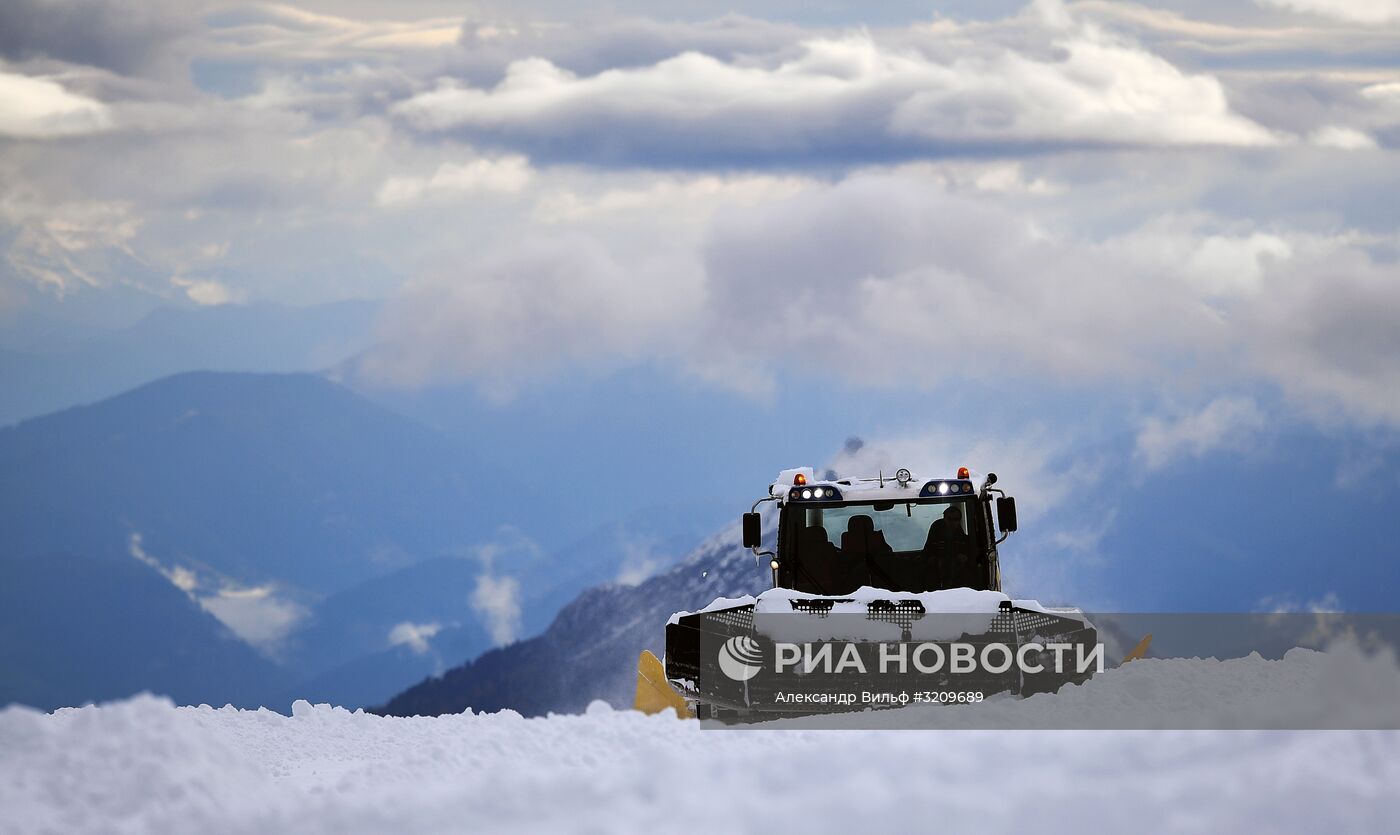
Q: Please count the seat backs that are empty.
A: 2